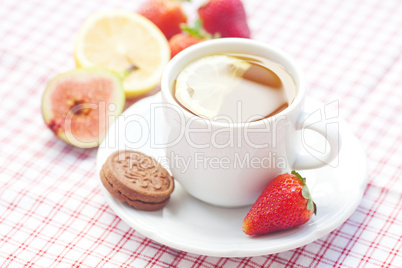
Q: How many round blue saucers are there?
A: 0